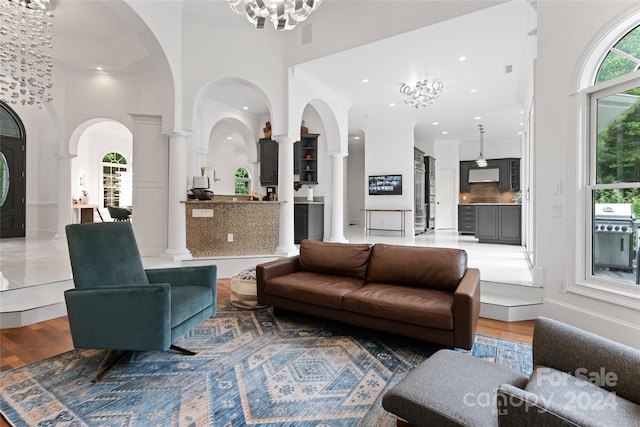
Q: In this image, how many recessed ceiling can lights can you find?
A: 14